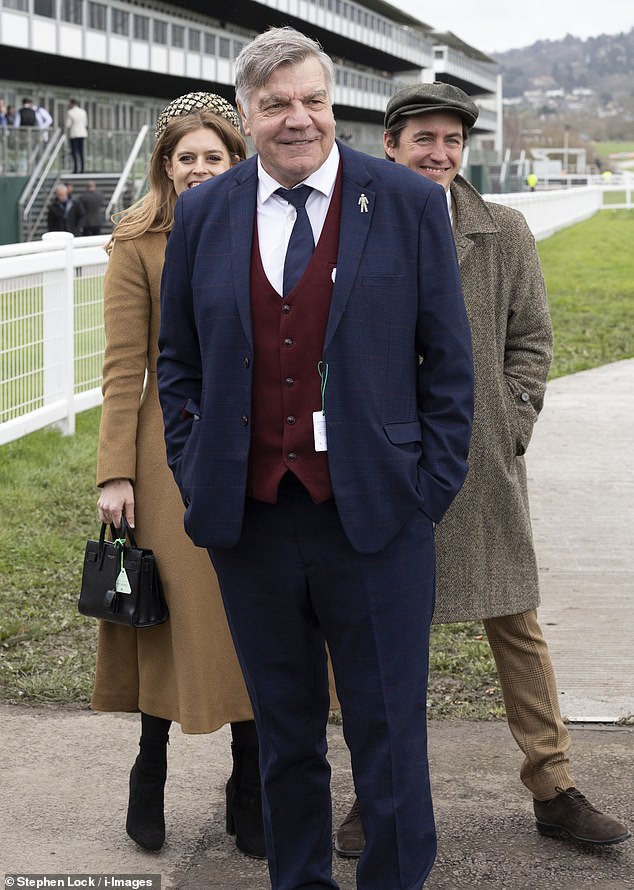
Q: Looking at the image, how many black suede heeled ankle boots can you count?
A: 2